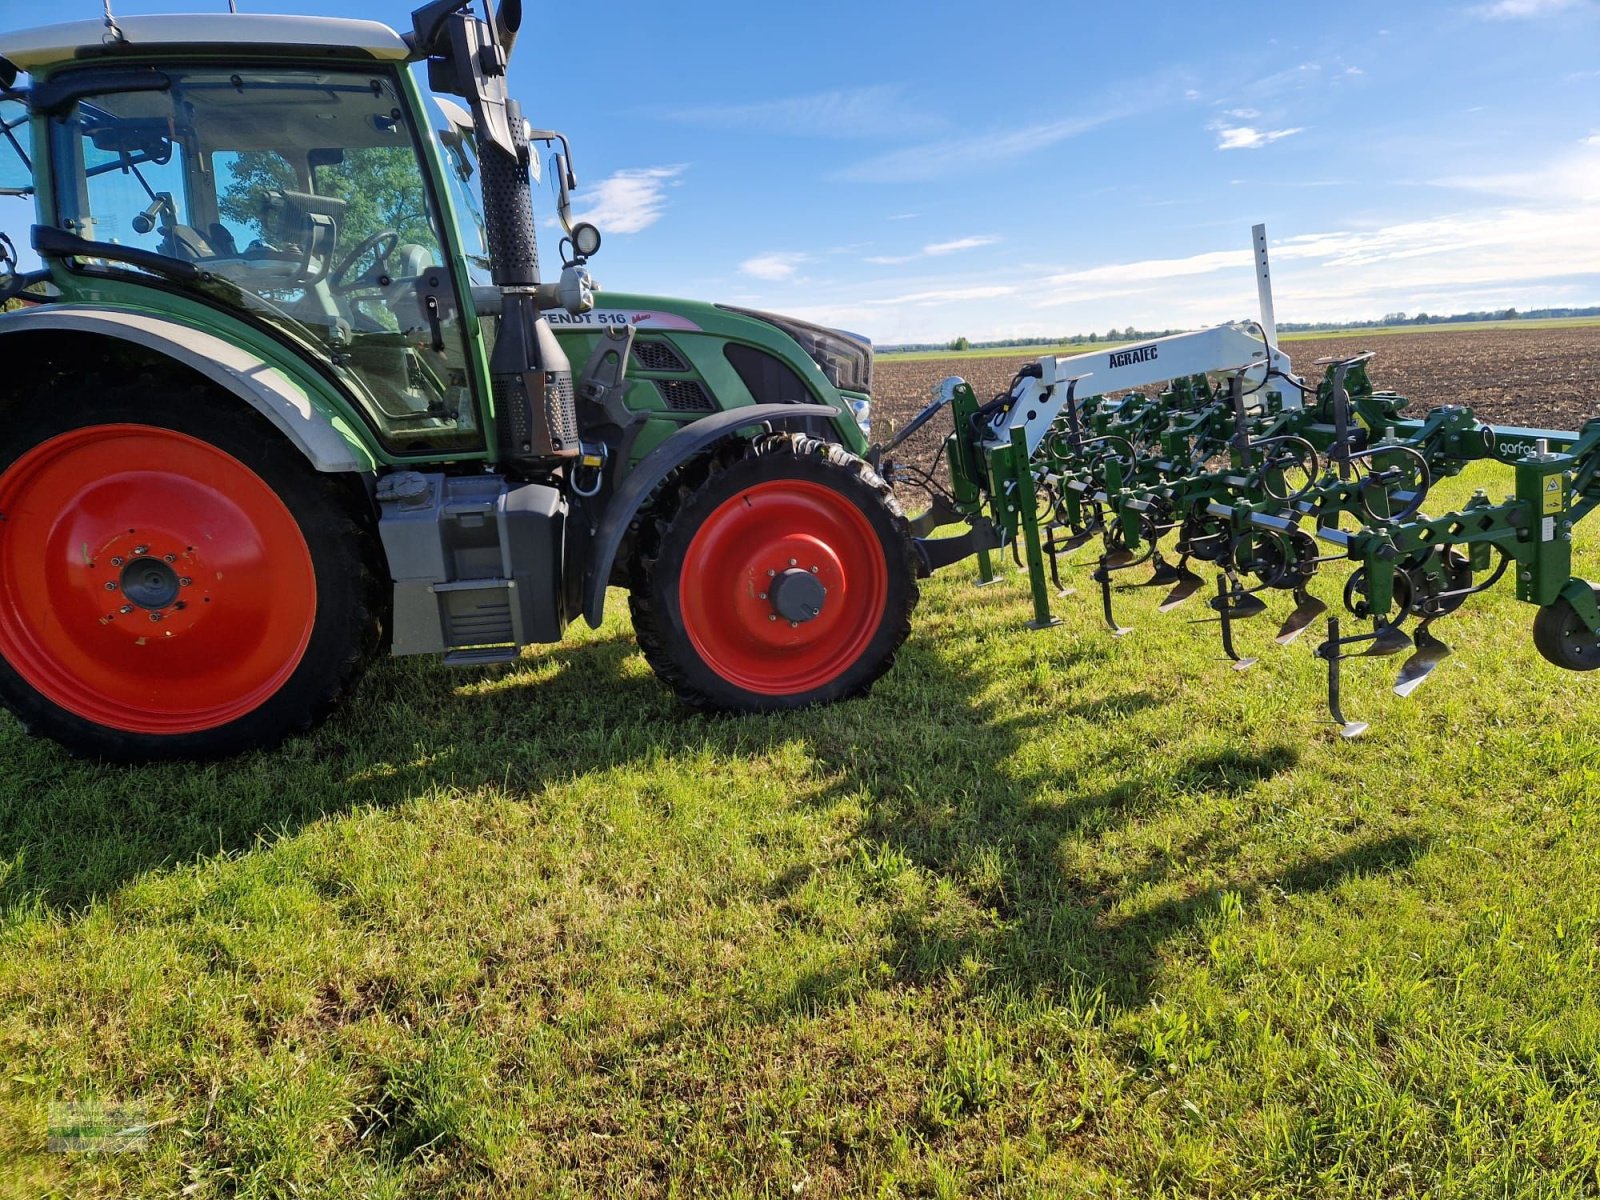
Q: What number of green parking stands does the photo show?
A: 2